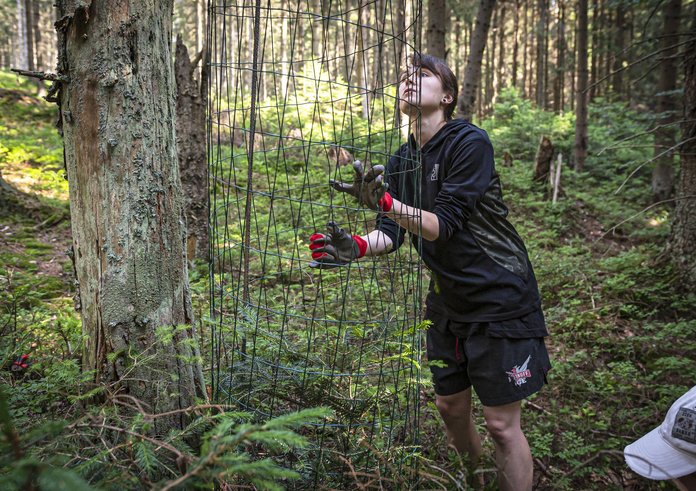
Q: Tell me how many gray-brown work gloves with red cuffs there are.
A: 2